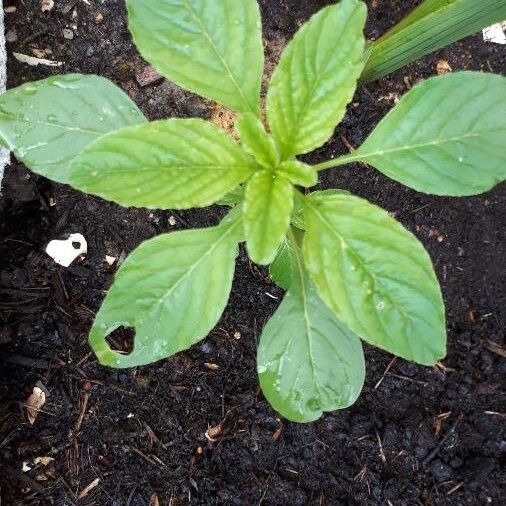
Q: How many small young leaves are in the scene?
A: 3